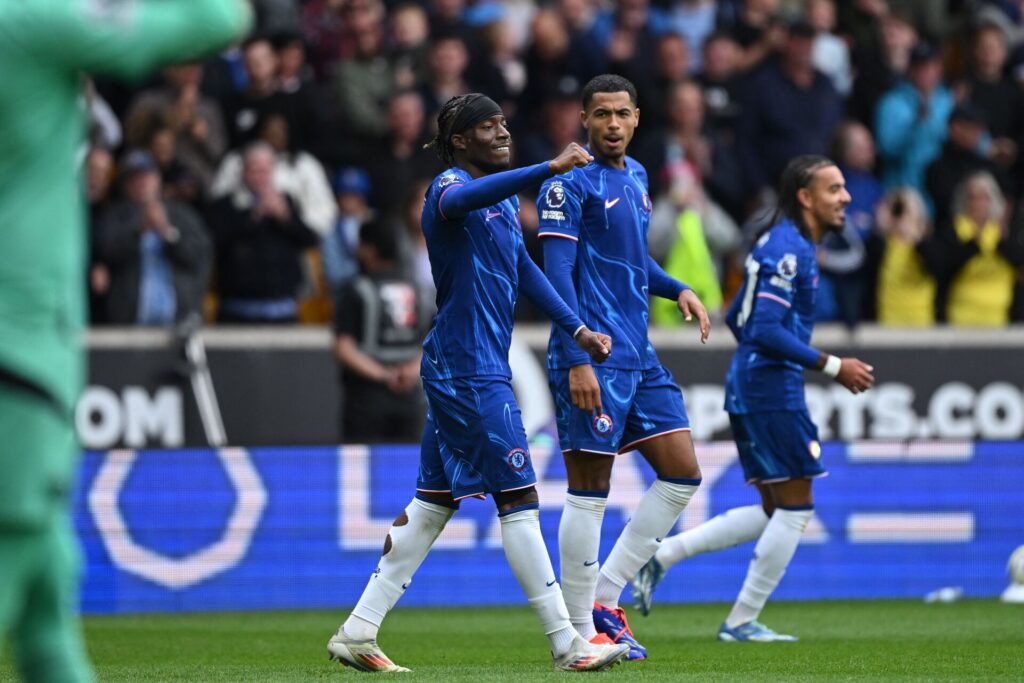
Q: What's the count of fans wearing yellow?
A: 2